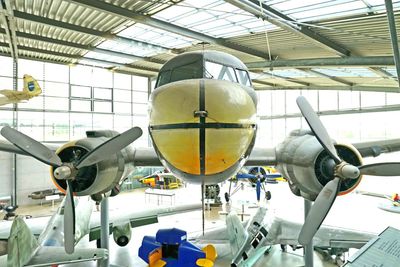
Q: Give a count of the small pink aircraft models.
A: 0